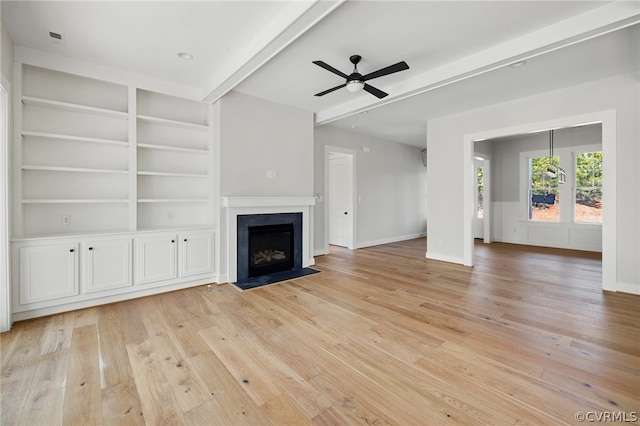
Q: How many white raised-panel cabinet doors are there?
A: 4